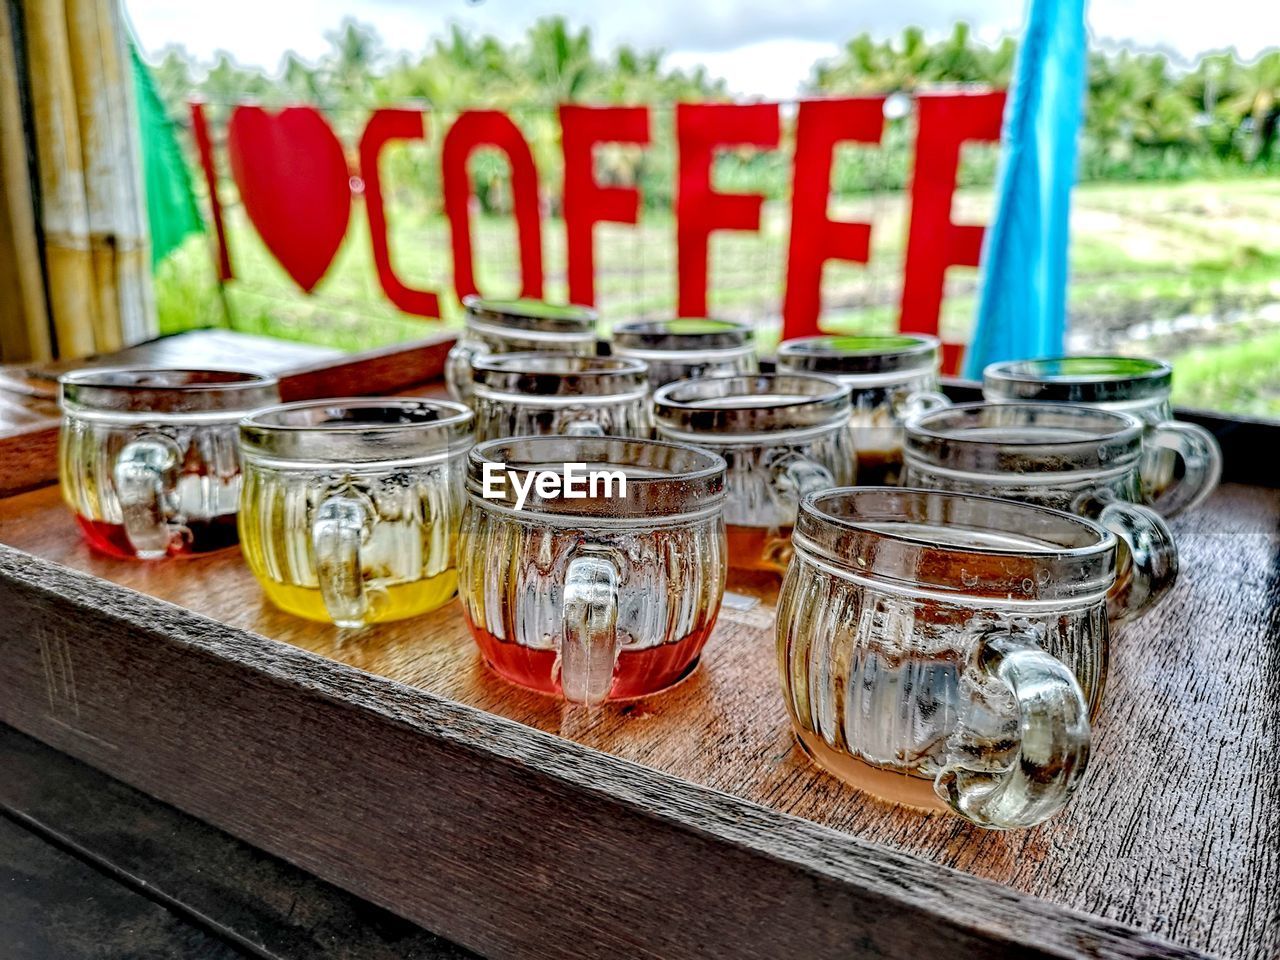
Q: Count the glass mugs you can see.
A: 11